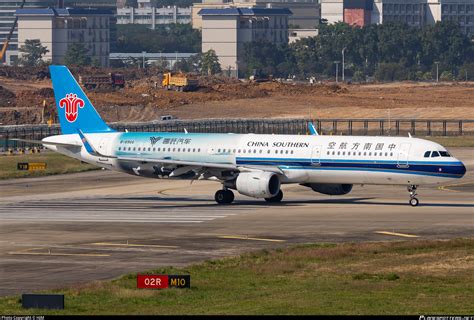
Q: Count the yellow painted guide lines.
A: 4